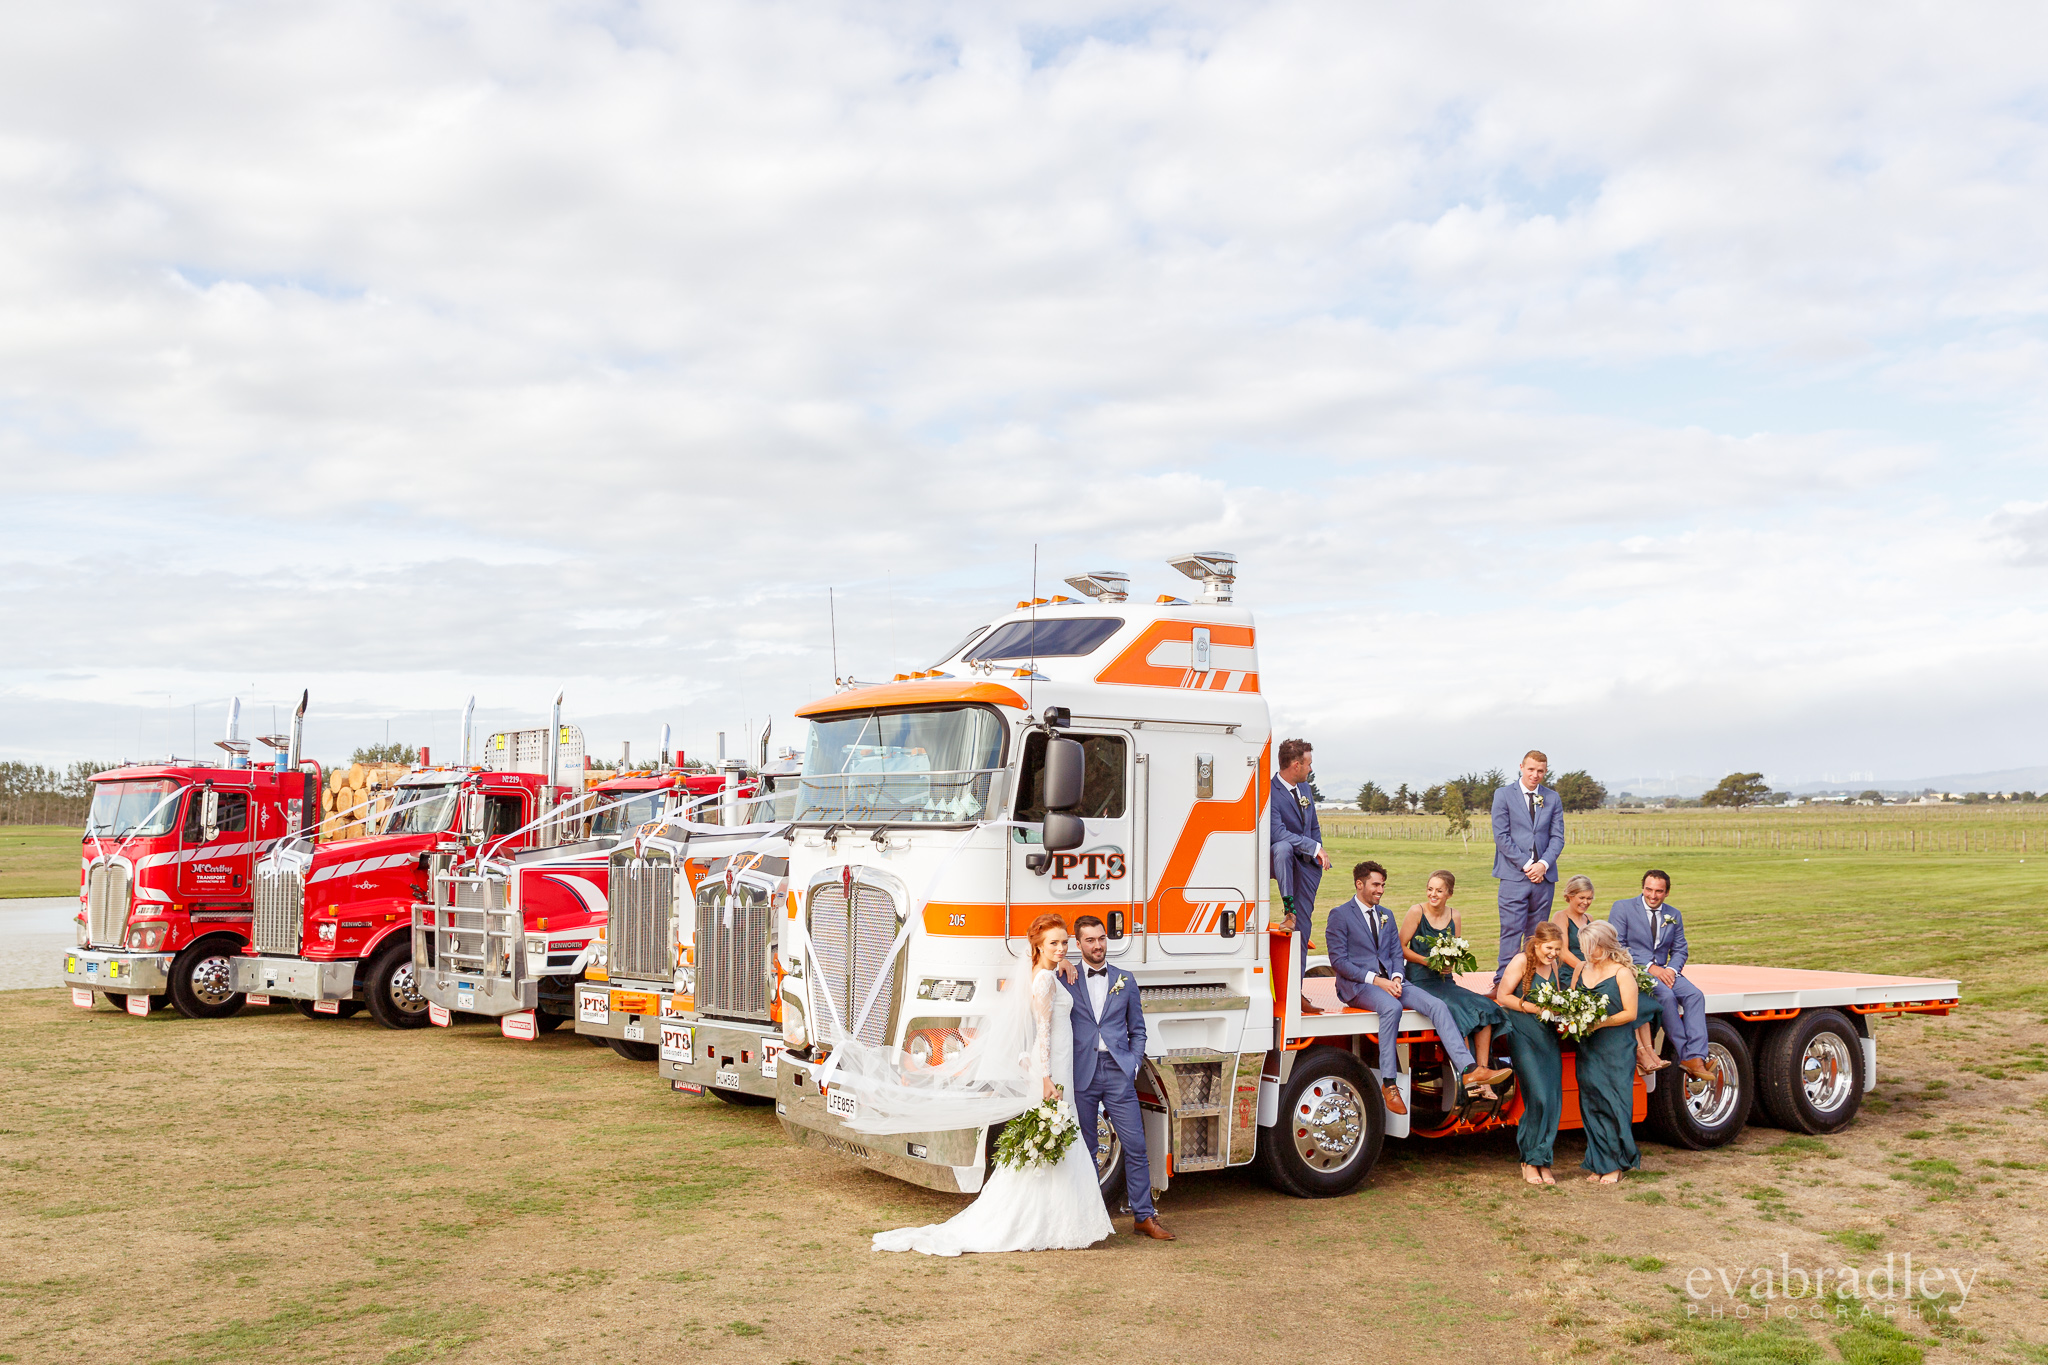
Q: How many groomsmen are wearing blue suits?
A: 4